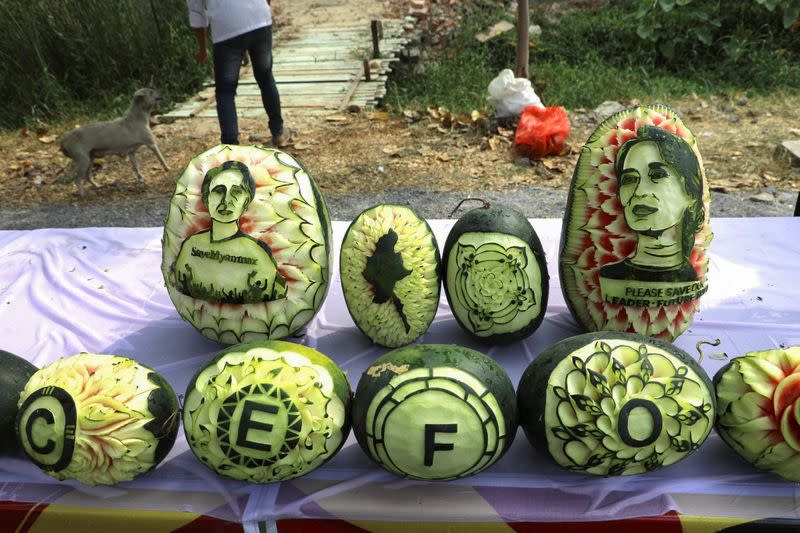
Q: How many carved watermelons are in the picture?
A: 9